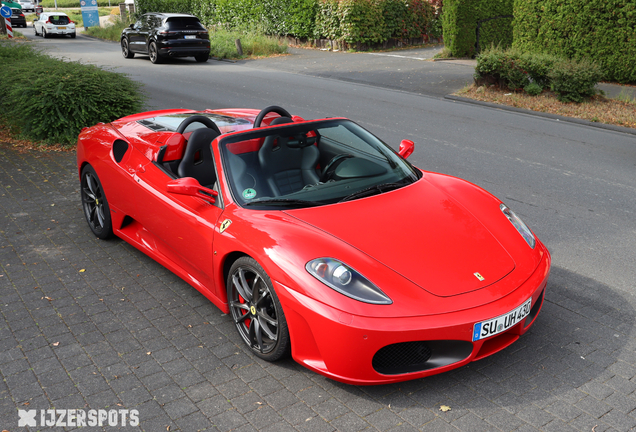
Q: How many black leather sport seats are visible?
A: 2